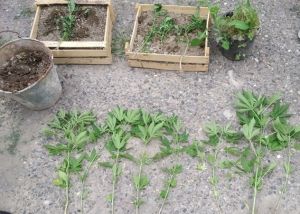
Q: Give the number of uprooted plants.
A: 8